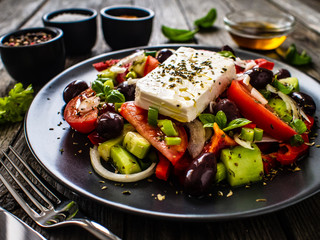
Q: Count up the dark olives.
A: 10